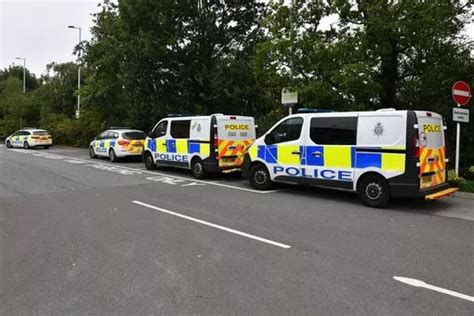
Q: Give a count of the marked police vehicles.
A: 4